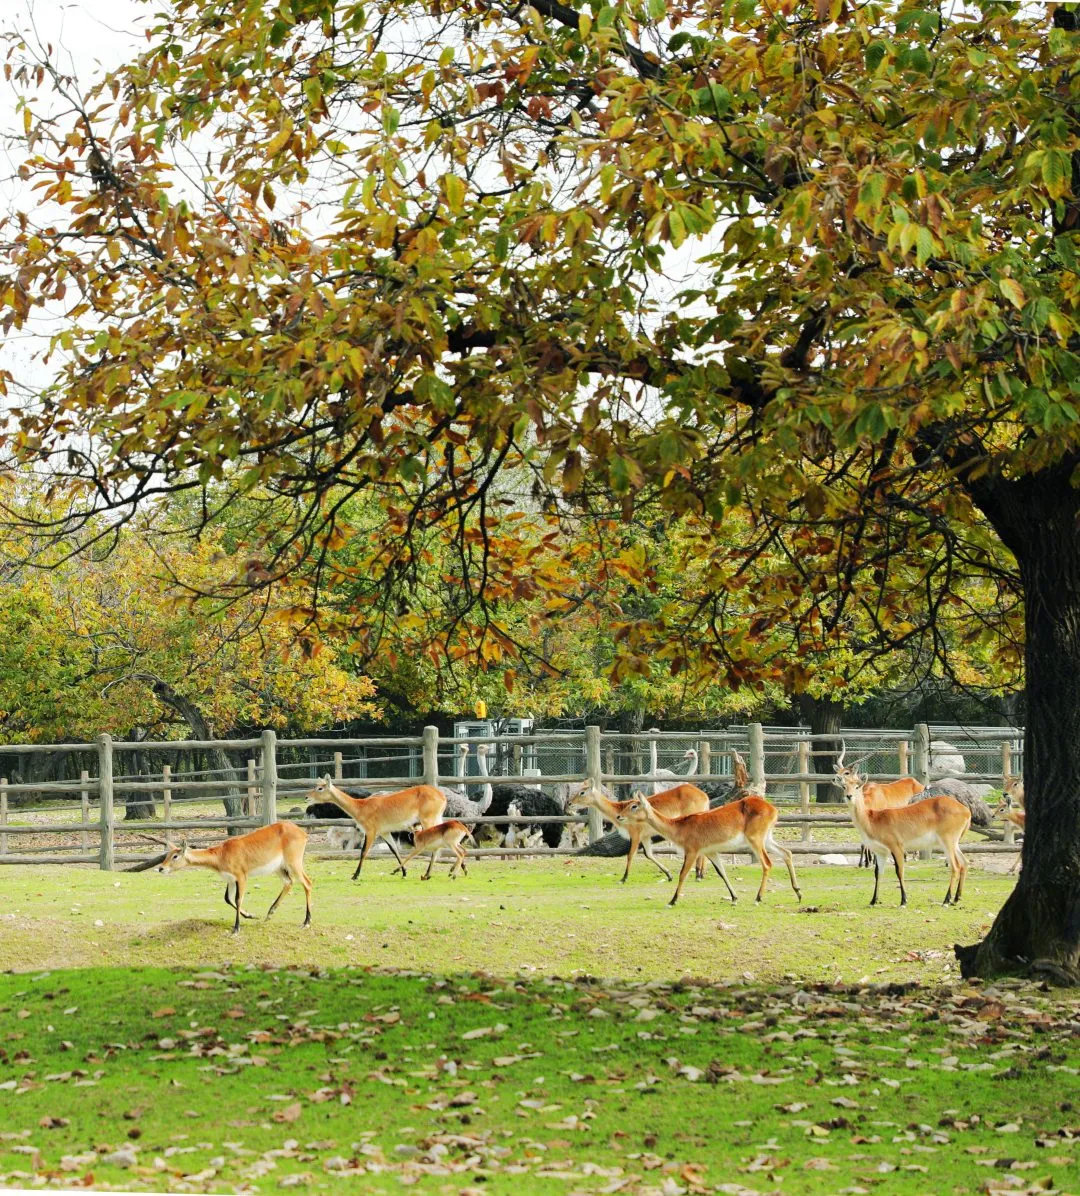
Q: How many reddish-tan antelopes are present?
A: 9